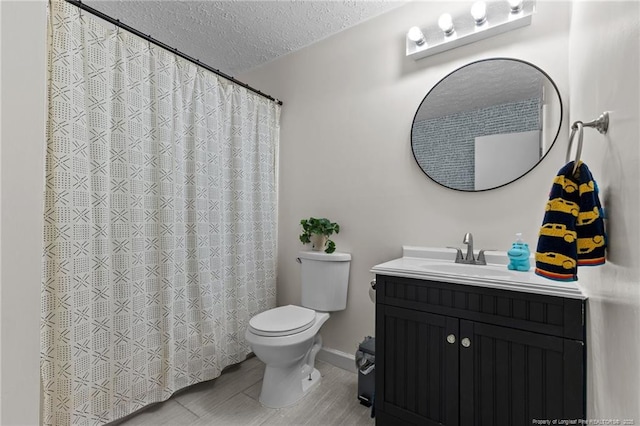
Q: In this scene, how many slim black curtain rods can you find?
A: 1